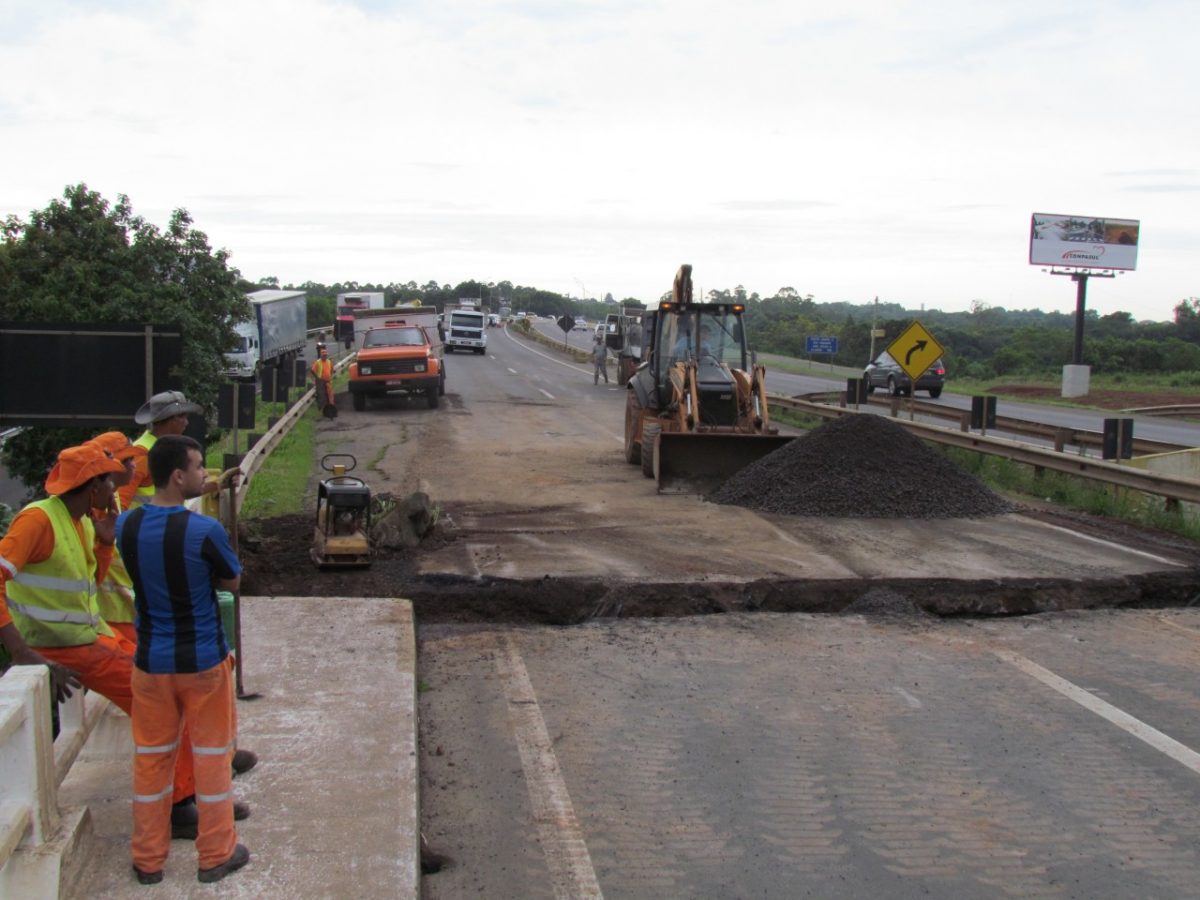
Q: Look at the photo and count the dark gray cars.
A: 1